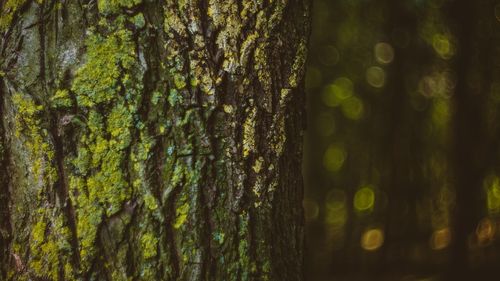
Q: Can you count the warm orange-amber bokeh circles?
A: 3